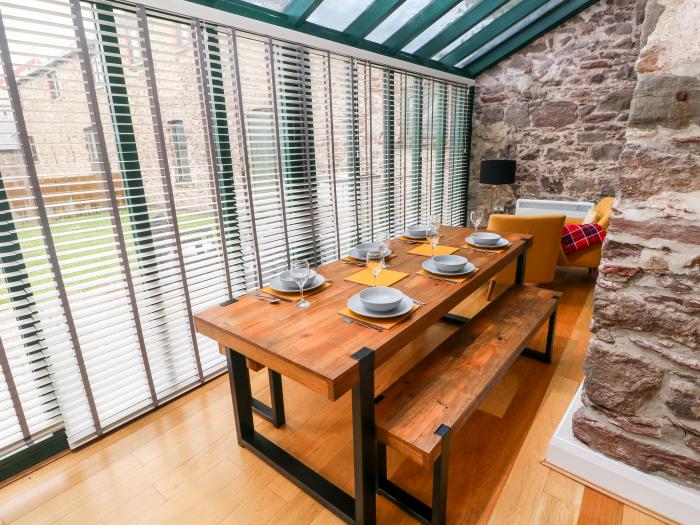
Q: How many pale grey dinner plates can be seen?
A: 6